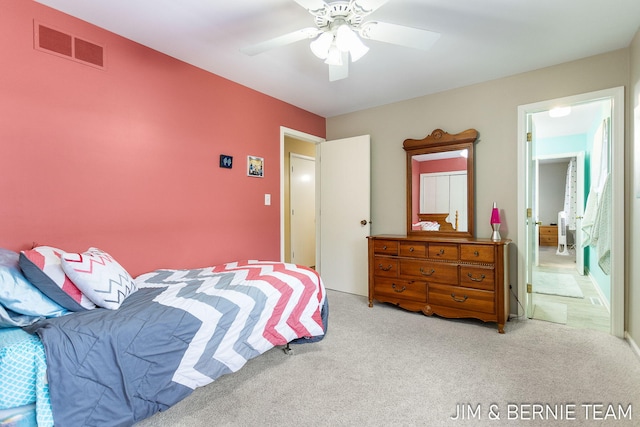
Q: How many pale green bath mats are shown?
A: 1